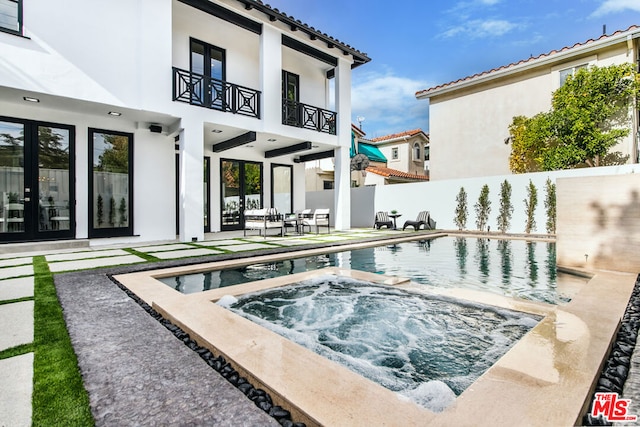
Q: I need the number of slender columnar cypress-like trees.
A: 5